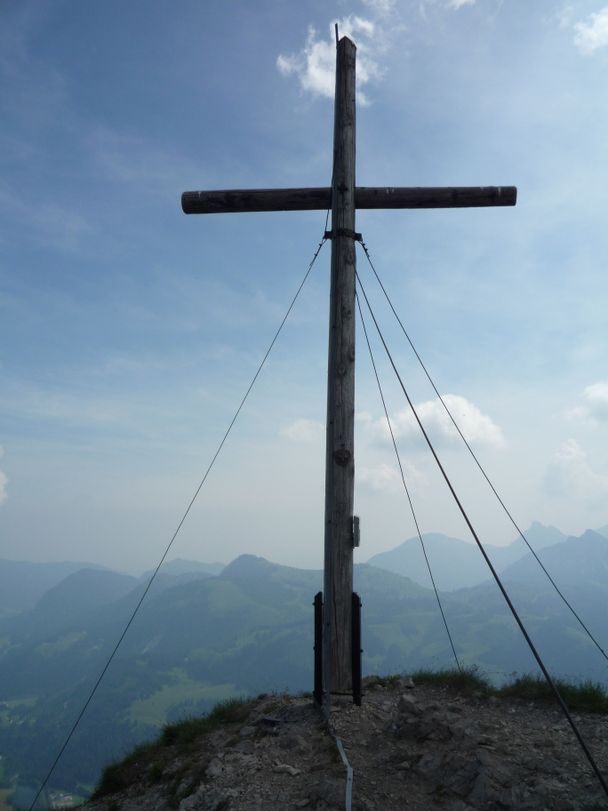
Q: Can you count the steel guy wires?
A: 4